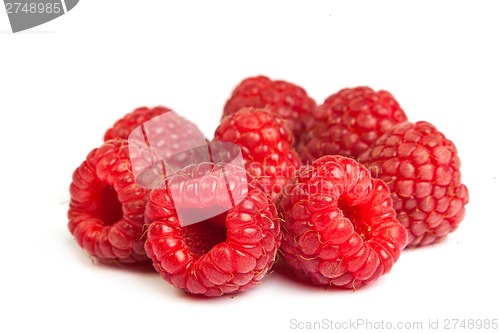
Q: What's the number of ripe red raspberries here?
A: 8